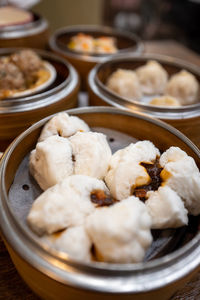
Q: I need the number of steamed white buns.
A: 3